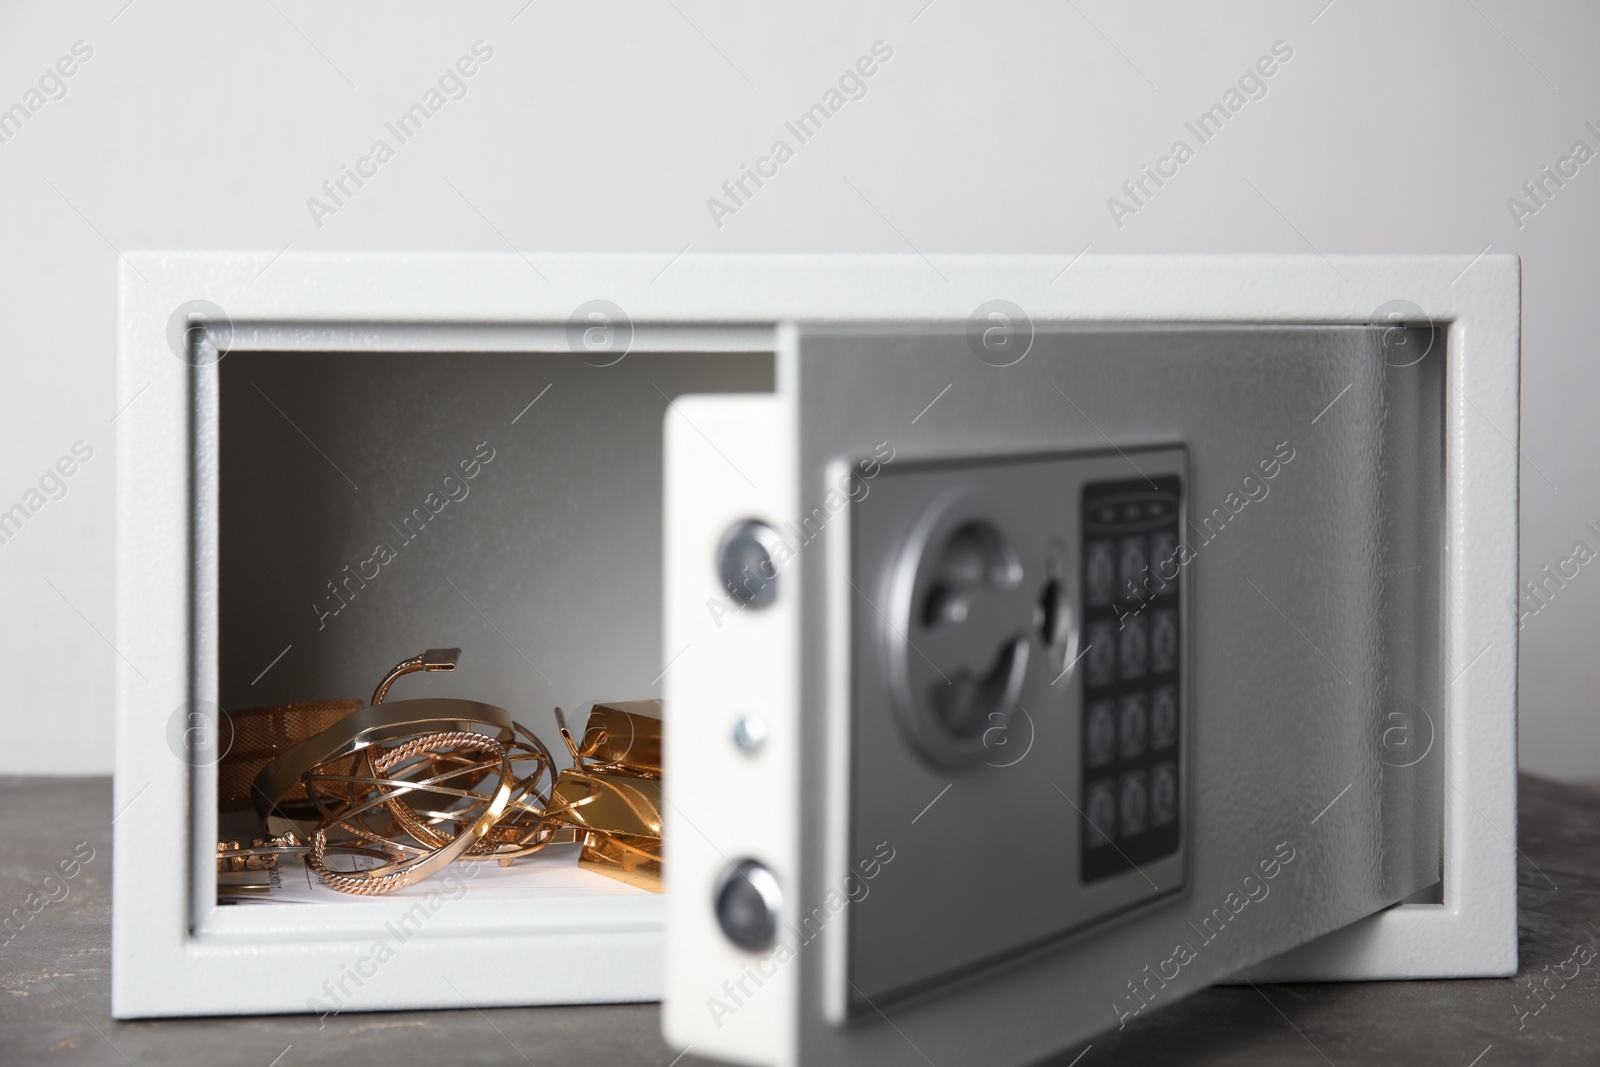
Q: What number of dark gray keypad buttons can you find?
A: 12